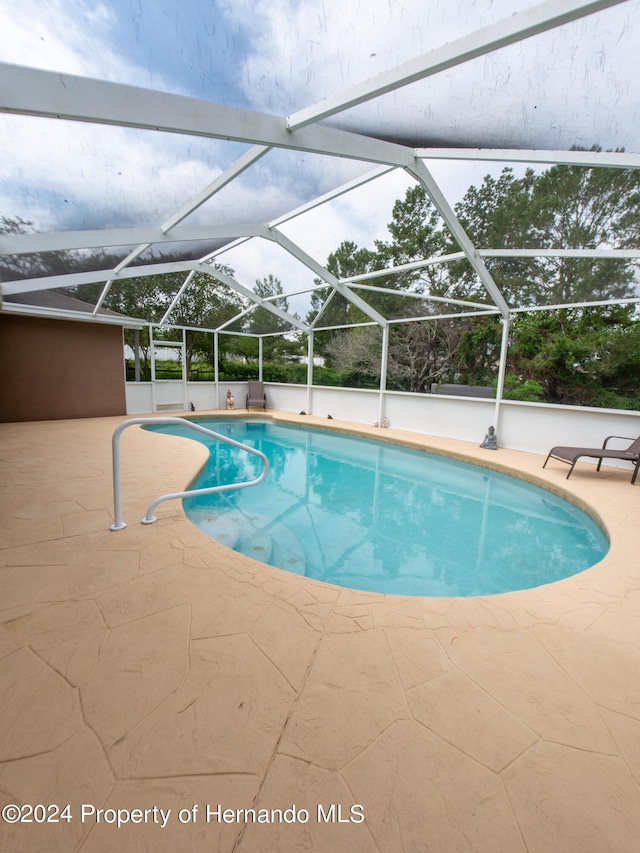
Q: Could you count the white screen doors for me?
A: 1